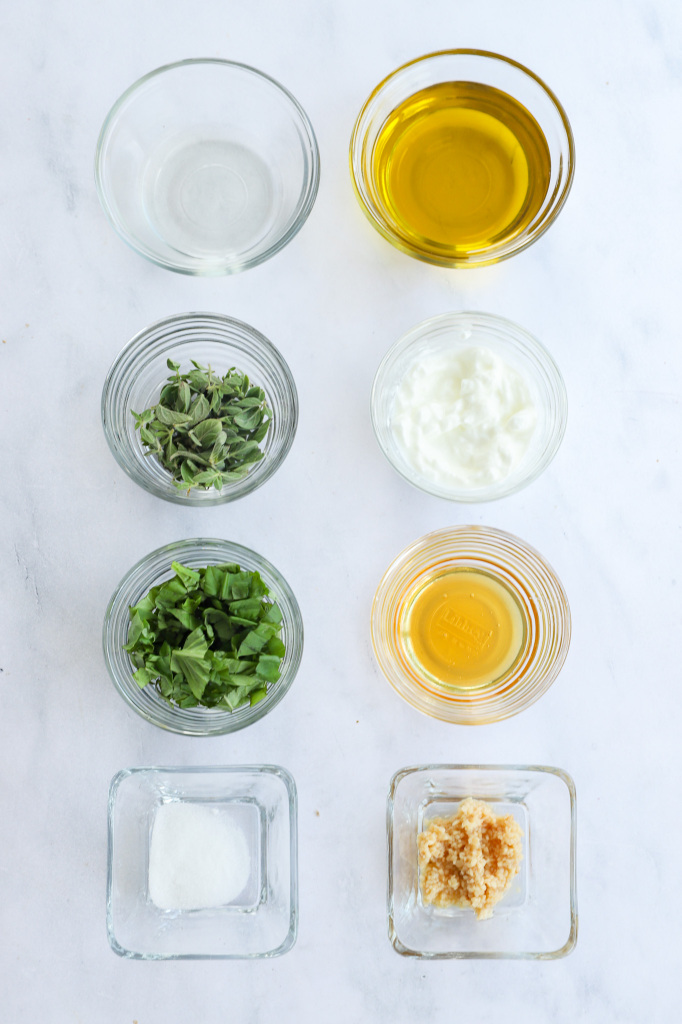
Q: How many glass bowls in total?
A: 8